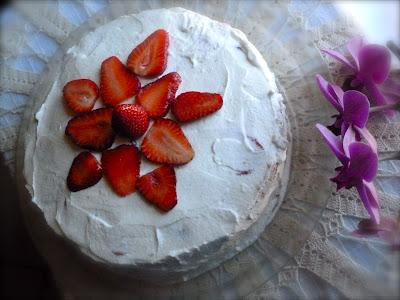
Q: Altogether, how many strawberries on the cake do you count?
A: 11